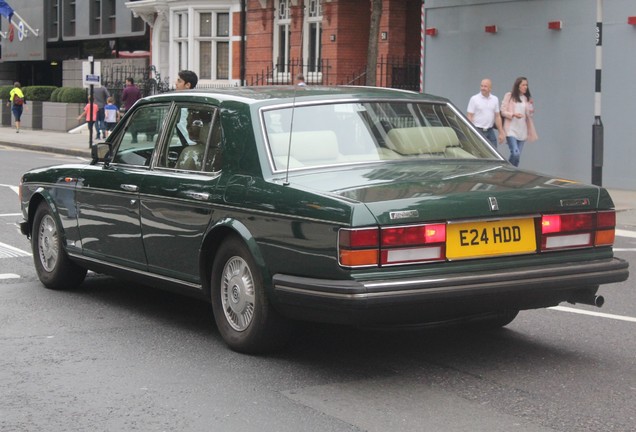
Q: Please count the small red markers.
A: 4